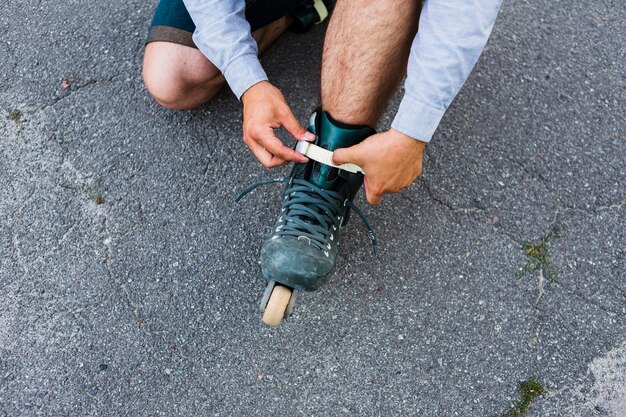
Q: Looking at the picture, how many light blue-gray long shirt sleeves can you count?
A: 2